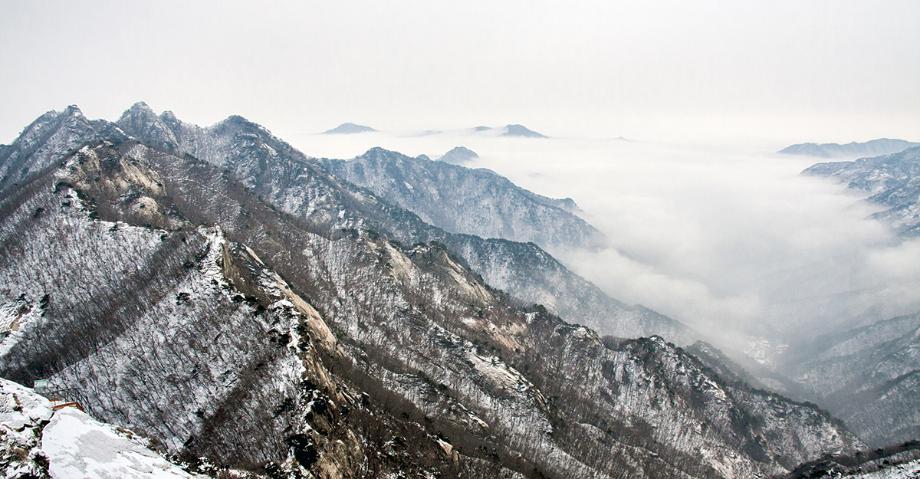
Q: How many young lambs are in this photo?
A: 0